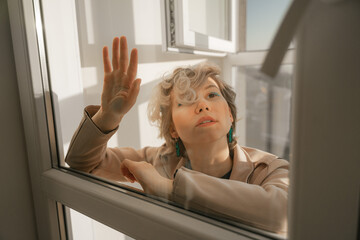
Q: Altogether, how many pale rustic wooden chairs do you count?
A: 0